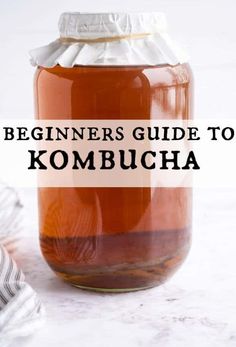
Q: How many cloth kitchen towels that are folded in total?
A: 1